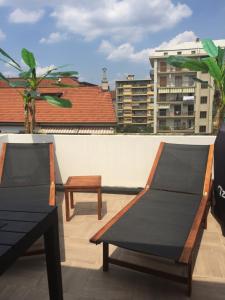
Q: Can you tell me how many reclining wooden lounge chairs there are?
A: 2